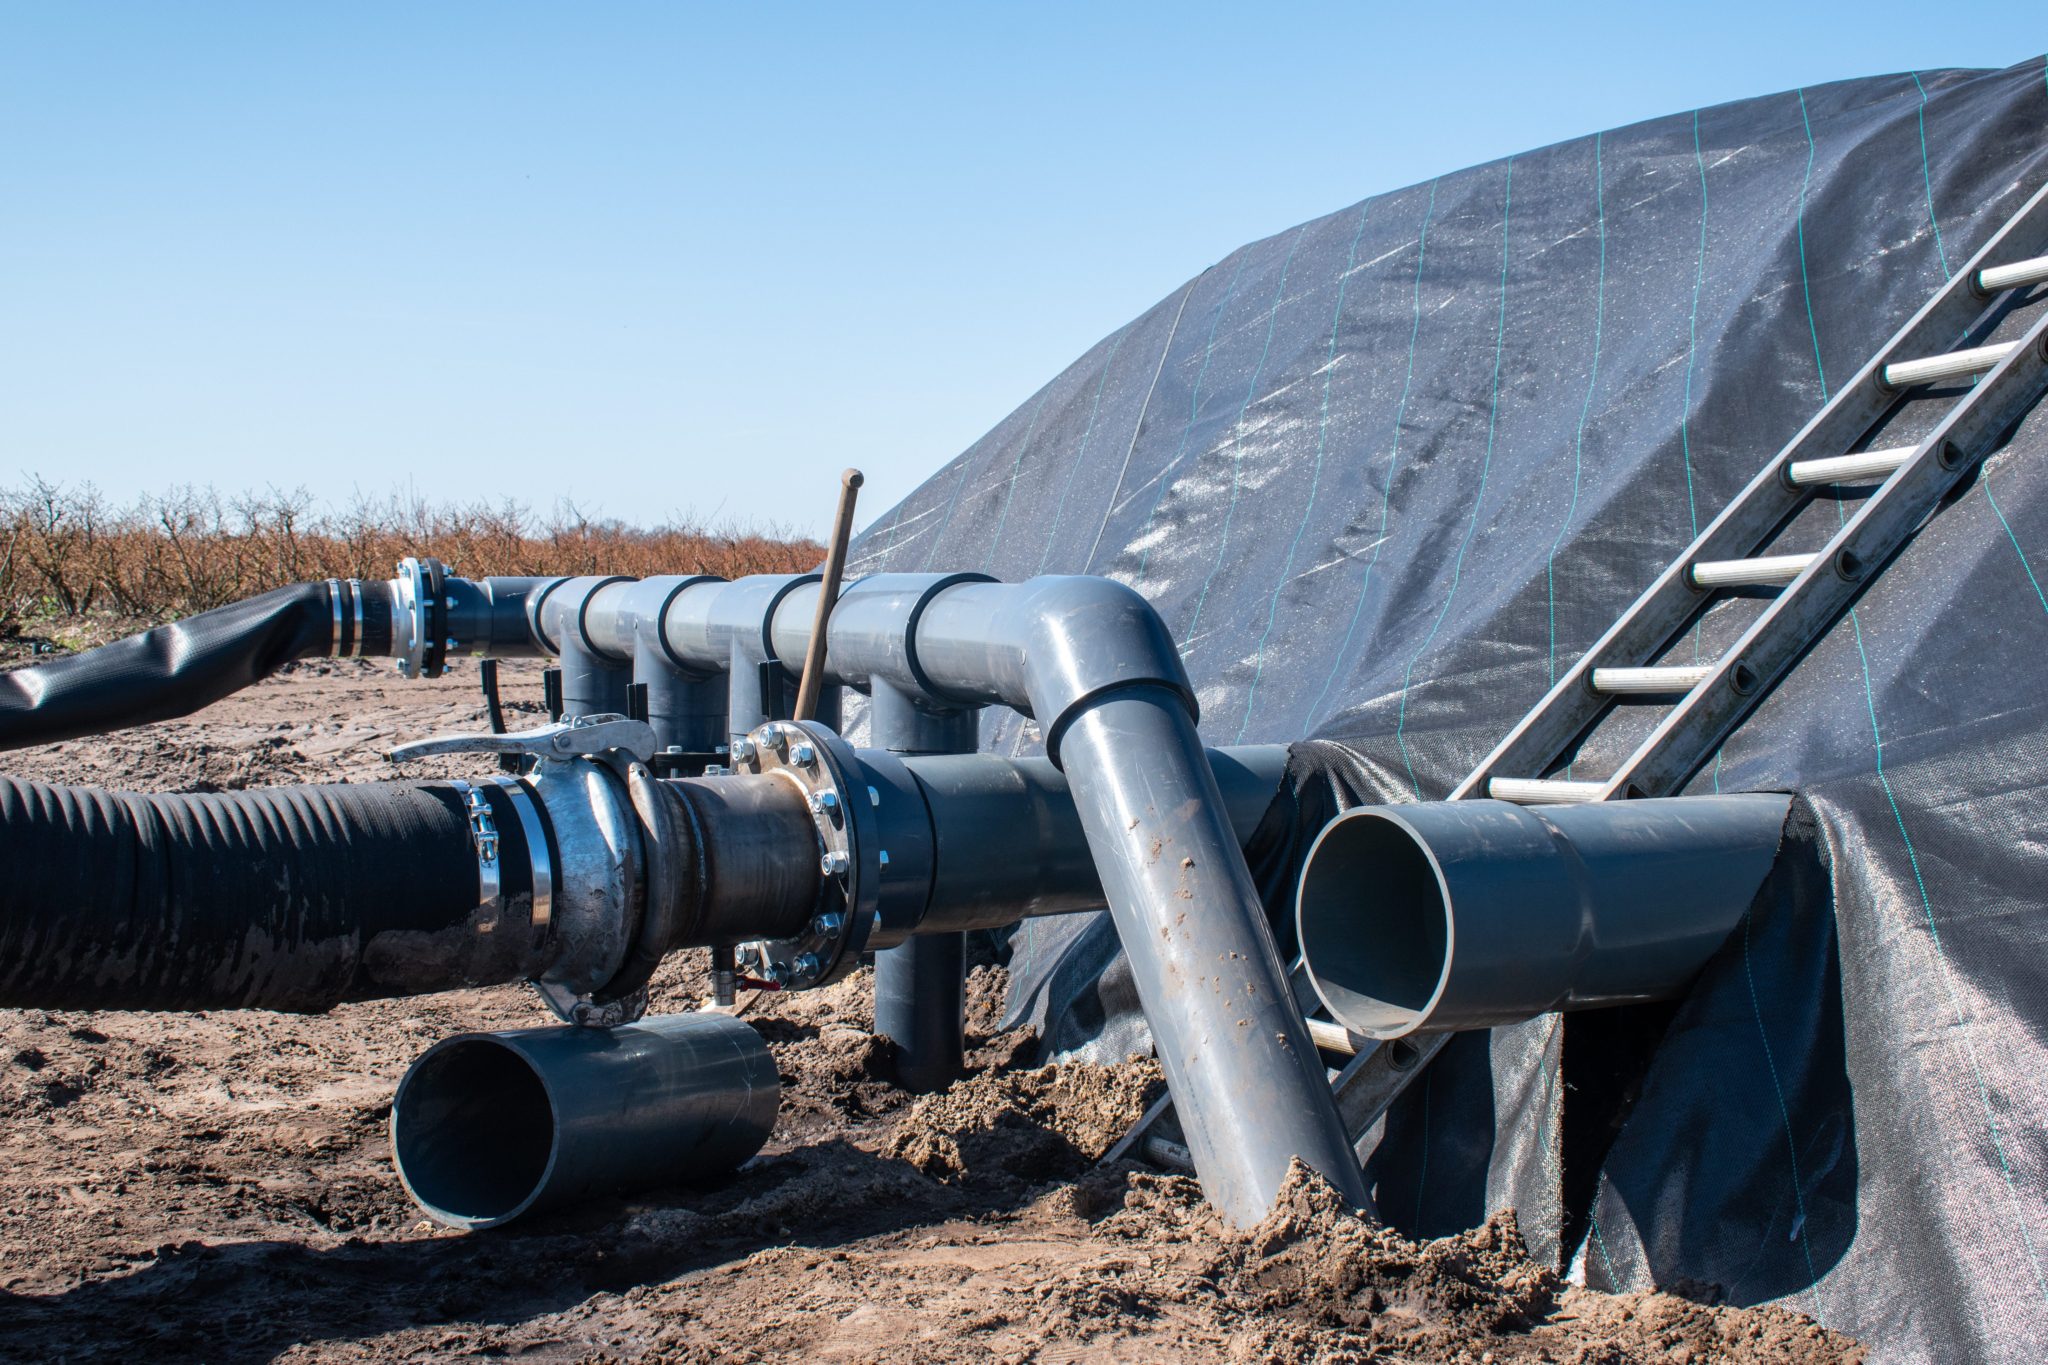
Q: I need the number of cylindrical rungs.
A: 8